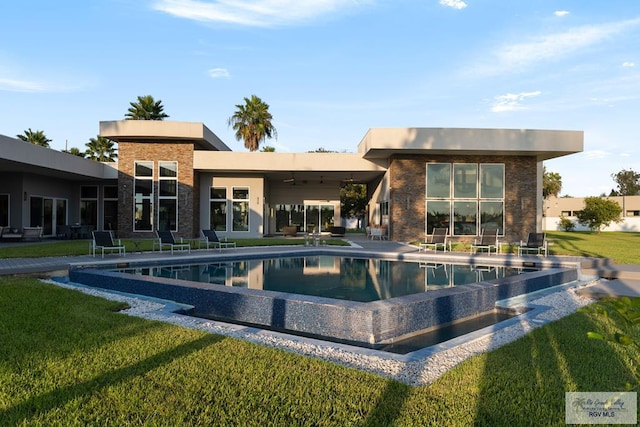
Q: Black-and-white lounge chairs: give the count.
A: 6